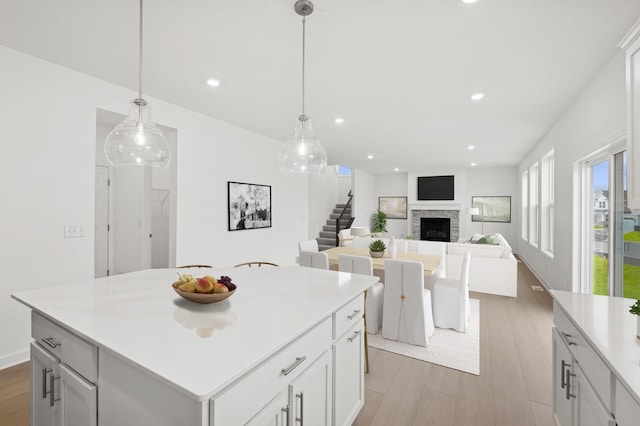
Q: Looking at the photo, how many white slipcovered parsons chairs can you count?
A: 8